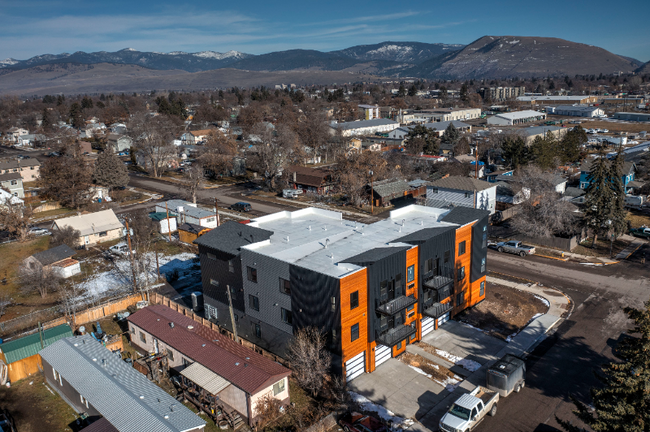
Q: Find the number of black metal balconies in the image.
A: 4